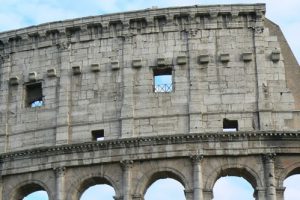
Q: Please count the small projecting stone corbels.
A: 13